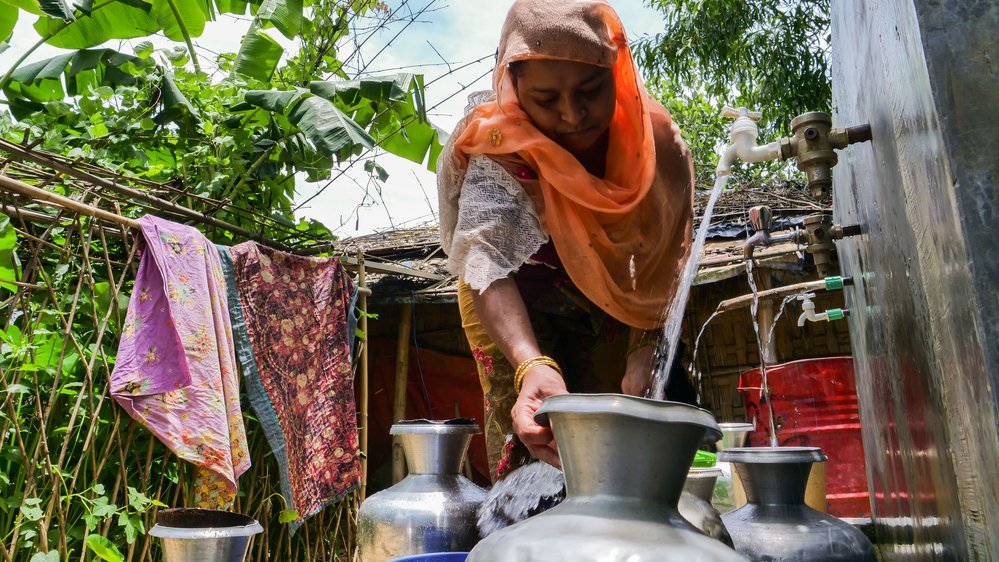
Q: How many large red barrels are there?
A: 1